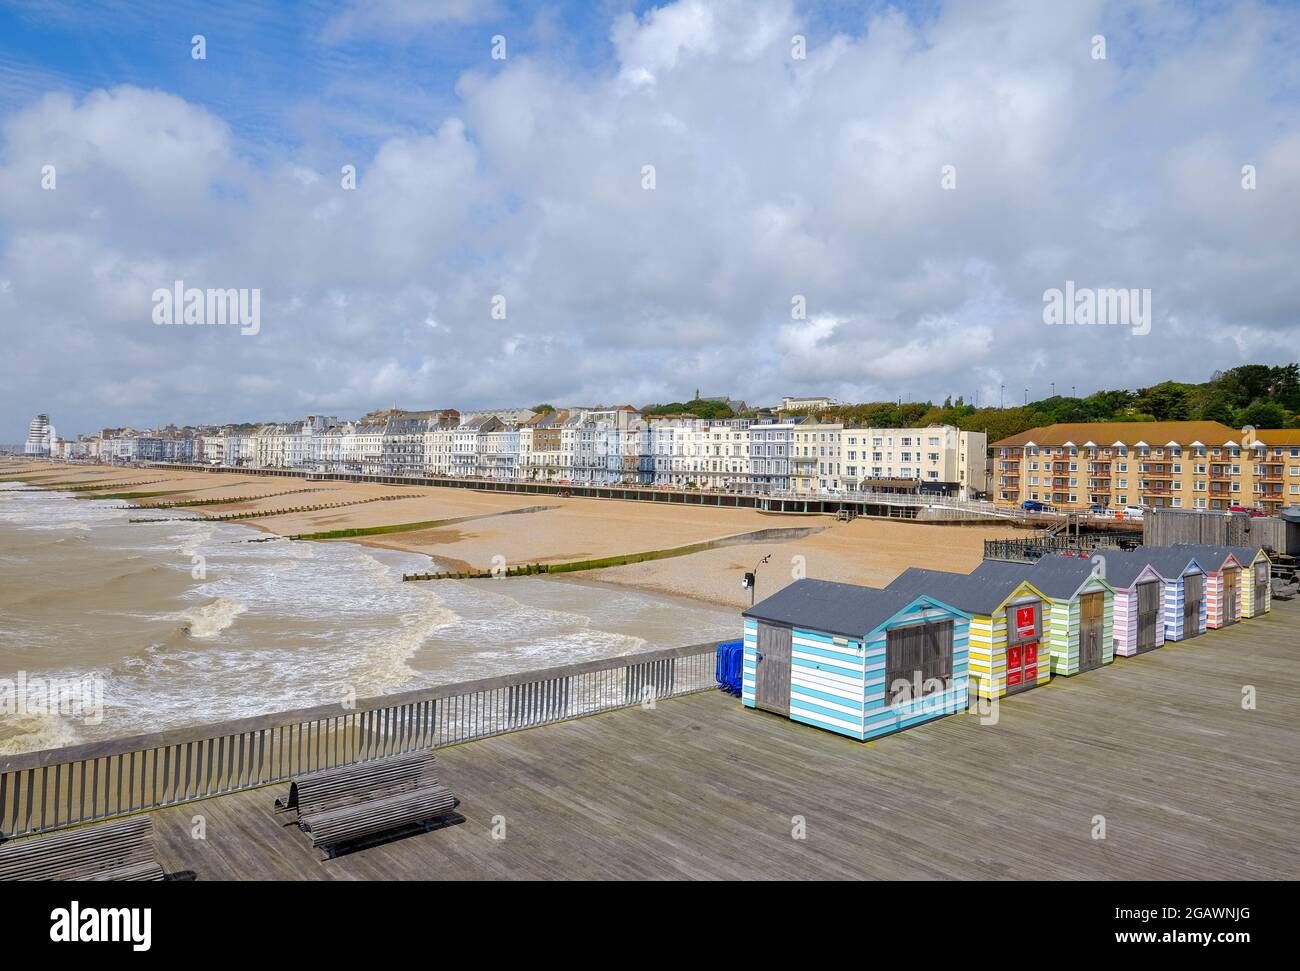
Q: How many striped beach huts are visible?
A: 7